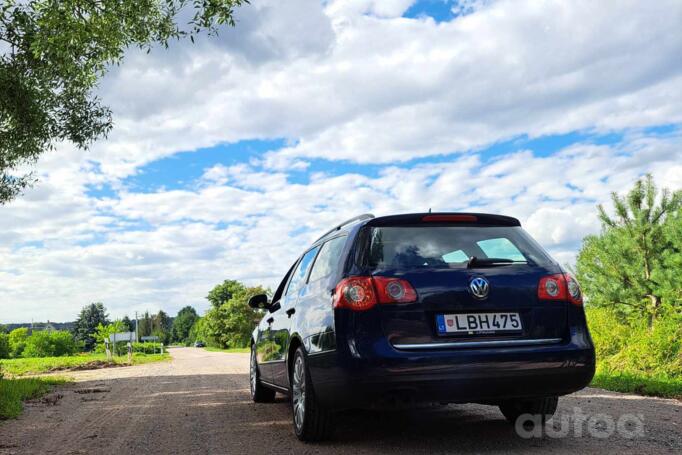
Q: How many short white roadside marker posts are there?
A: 3